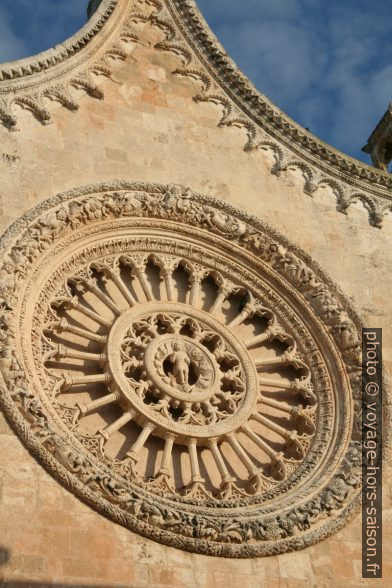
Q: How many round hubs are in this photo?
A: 1